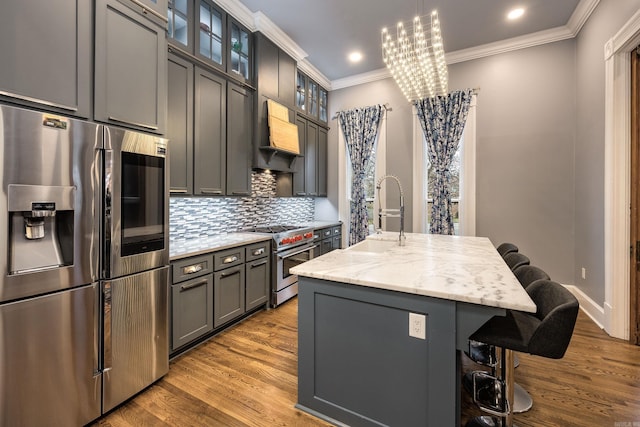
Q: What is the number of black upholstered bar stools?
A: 4